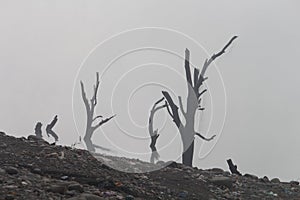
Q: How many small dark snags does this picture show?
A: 3